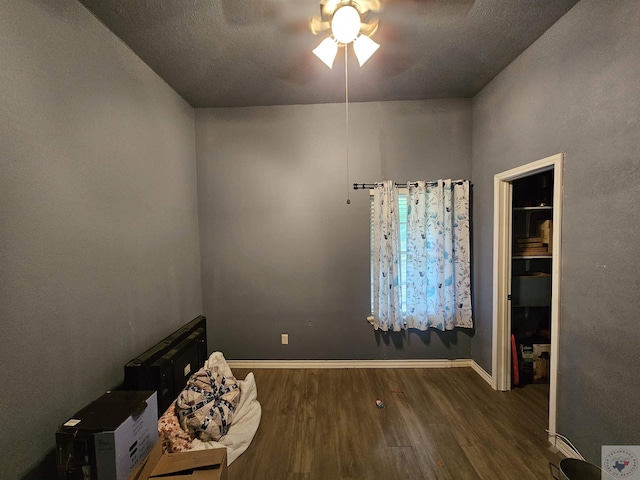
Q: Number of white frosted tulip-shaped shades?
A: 3